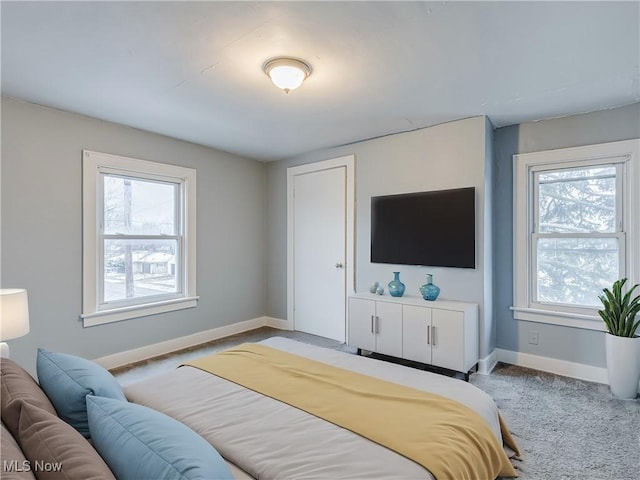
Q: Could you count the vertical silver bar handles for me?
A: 4